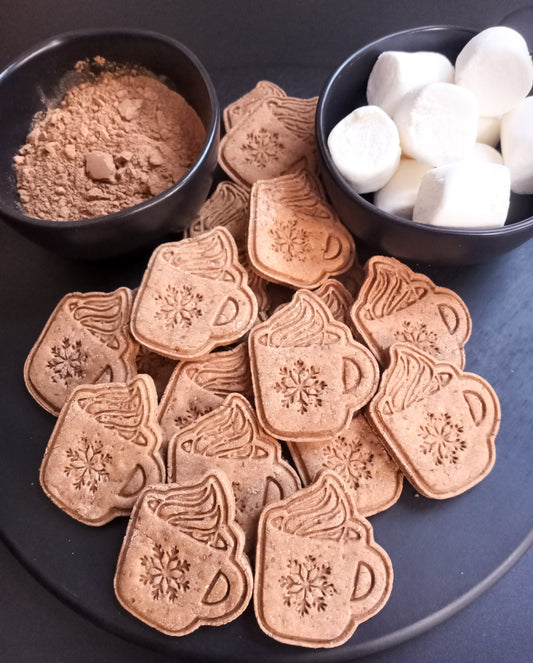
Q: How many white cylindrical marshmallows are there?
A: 9